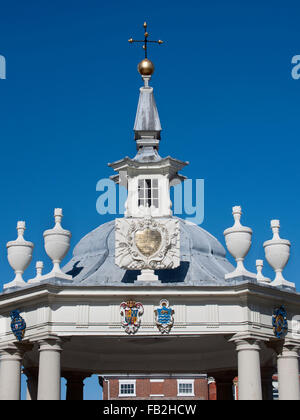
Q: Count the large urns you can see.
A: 4